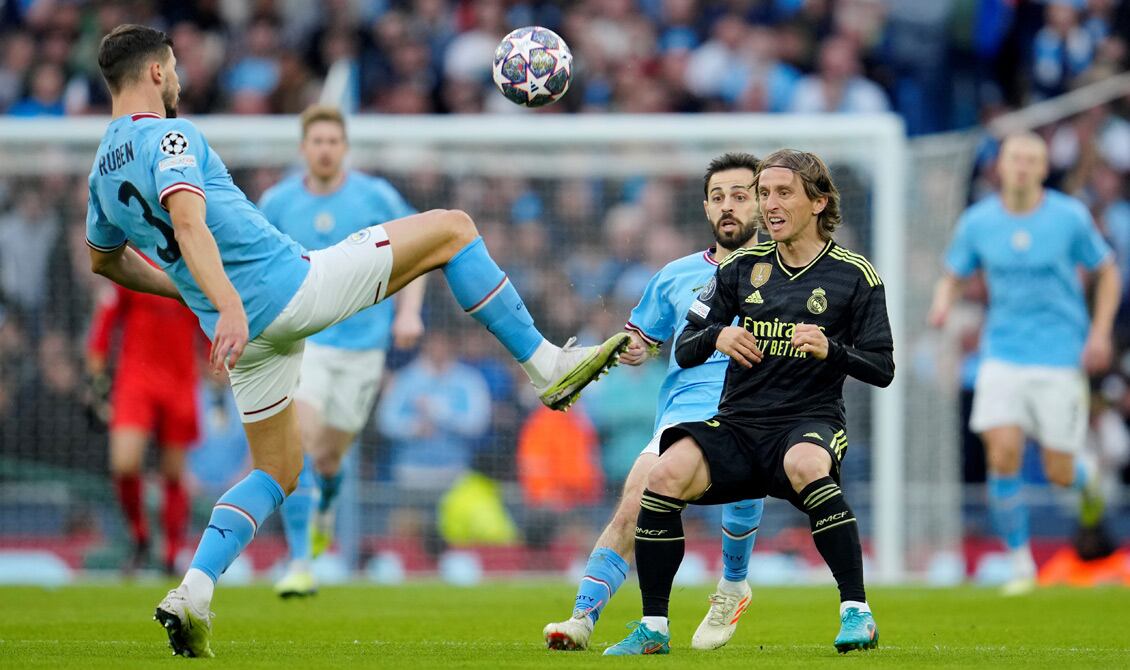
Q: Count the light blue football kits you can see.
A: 4